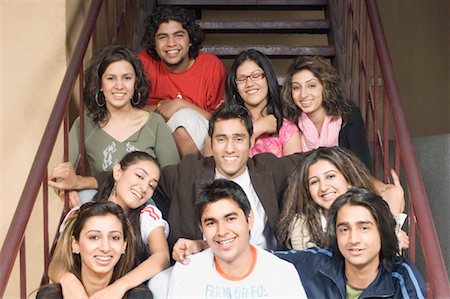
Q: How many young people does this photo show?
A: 10